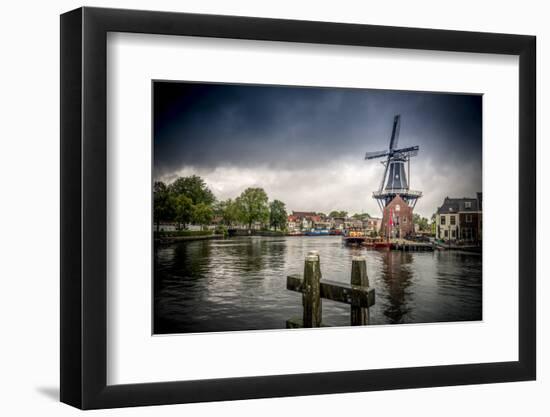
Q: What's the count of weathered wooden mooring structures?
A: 1